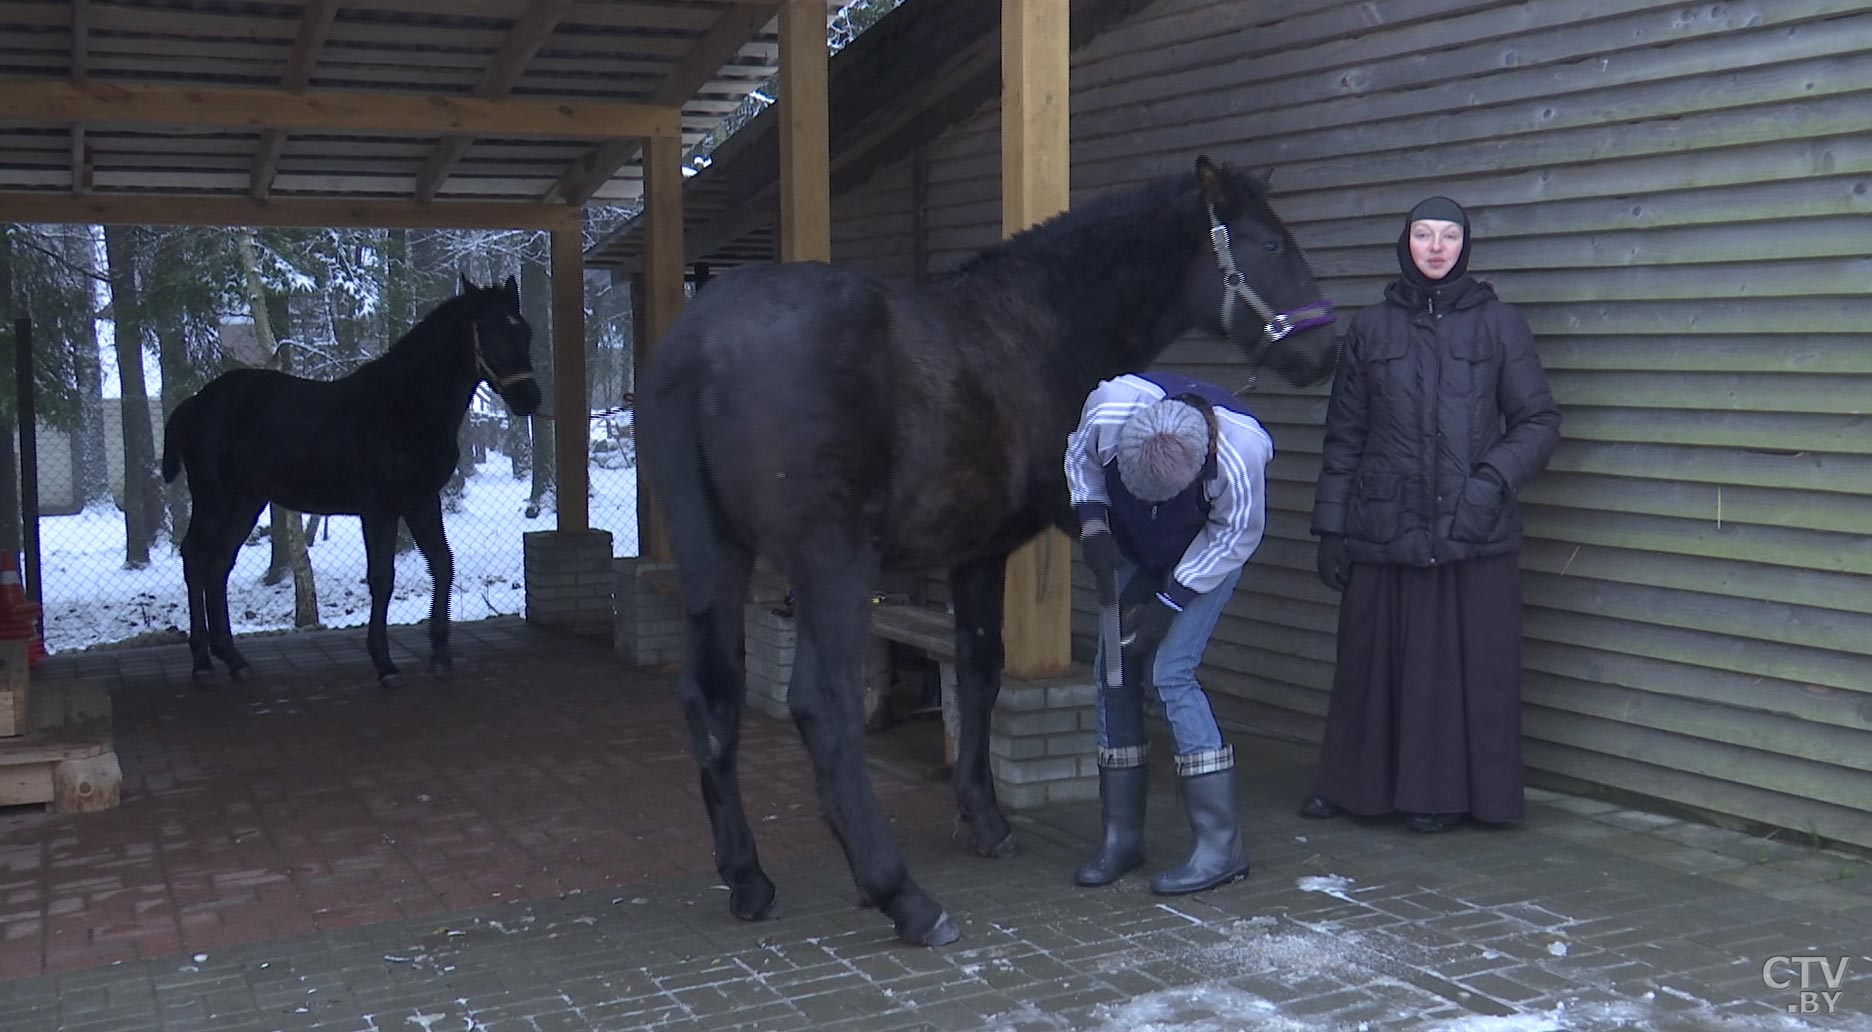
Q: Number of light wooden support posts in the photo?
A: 4